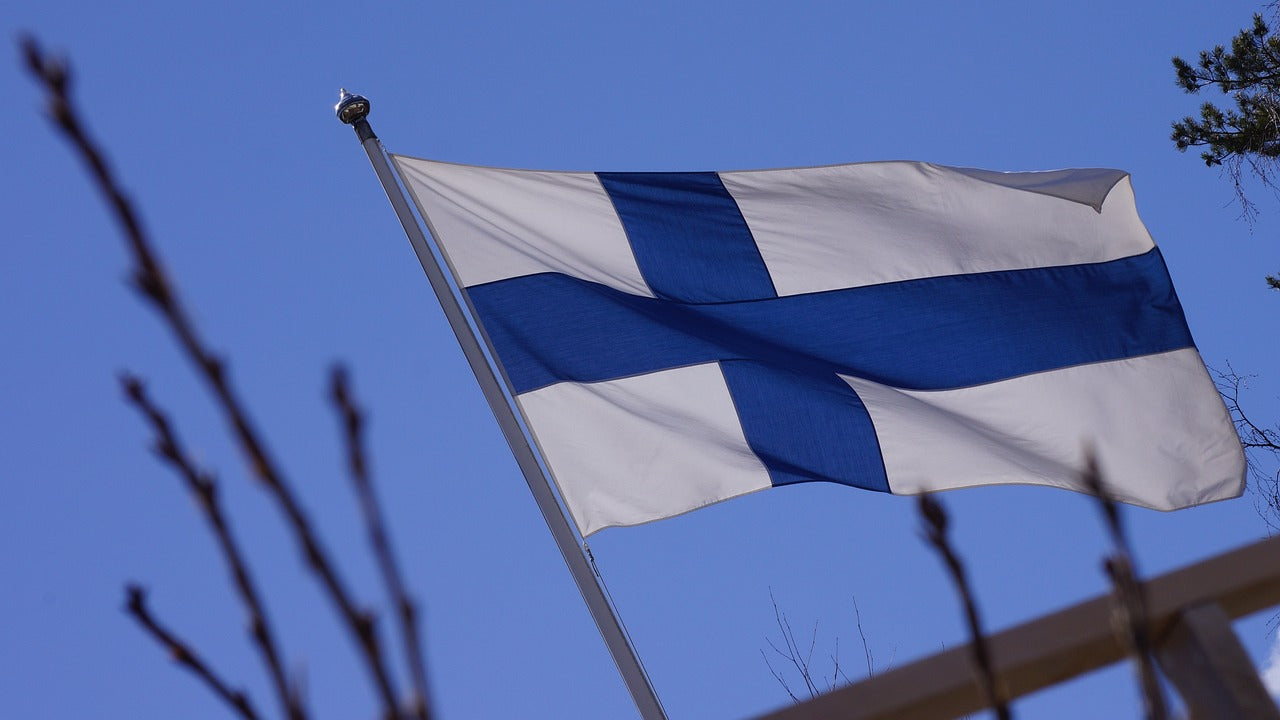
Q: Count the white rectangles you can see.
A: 4